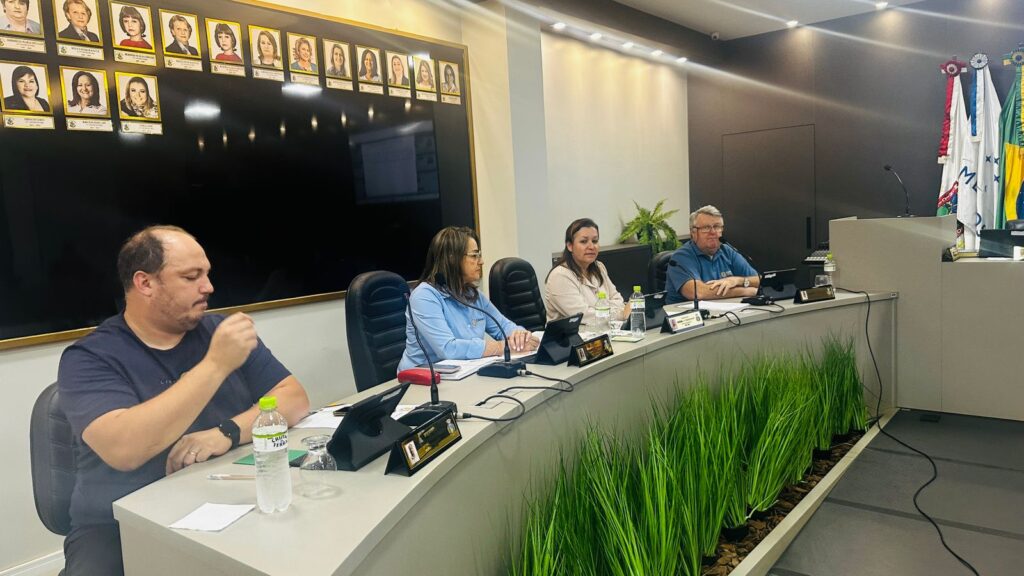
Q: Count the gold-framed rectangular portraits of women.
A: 15